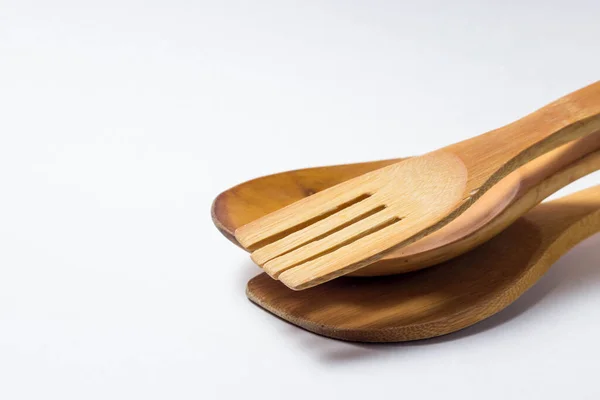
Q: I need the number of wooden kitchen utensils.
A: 3